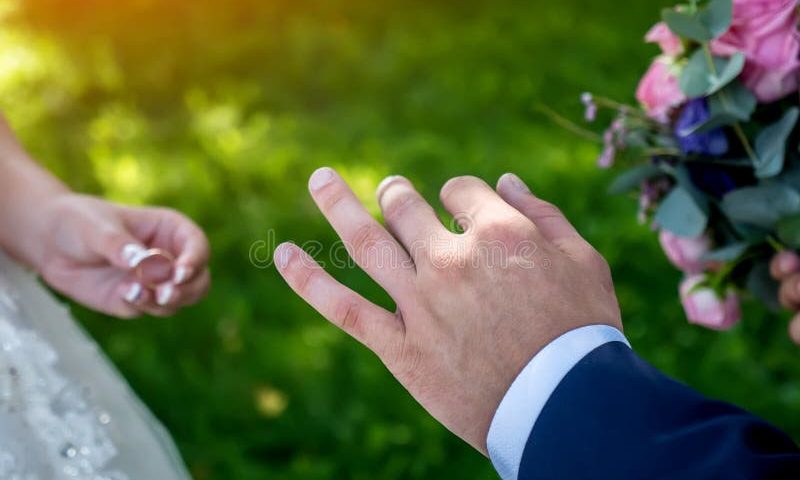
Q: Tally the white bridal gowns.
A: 1